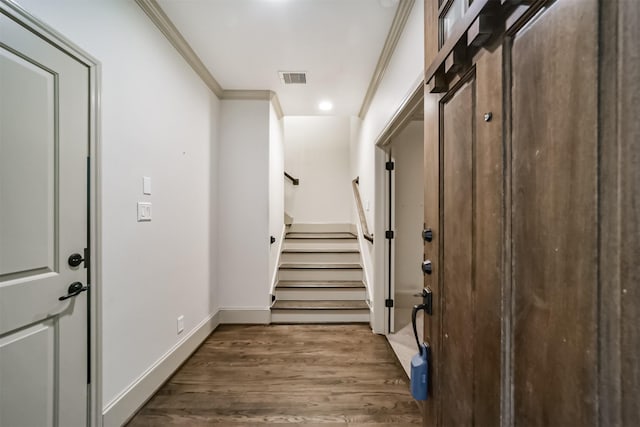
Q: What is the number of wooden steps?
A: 5